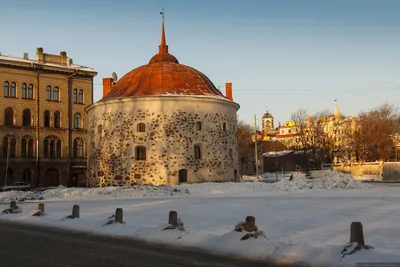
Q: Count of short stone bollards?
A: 7